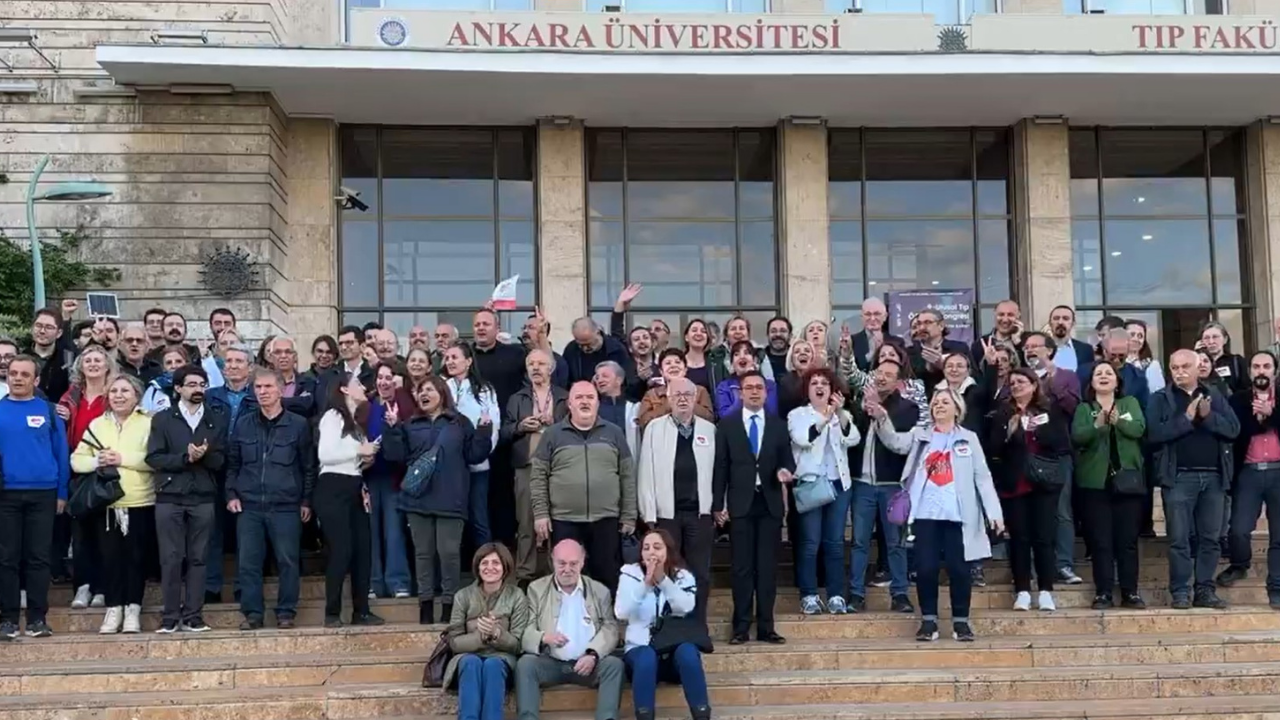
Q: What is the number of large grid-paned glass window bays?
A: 4